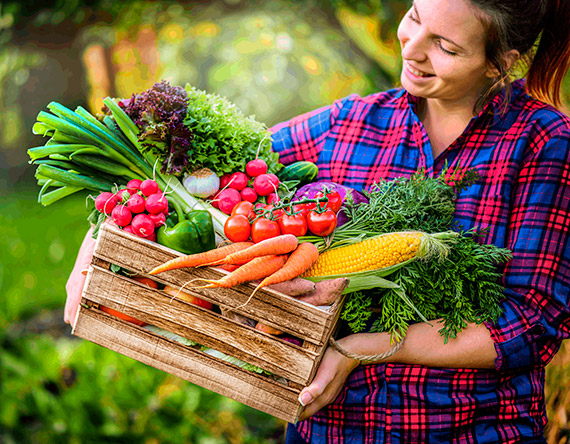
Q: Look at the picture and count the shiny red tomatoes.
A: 8